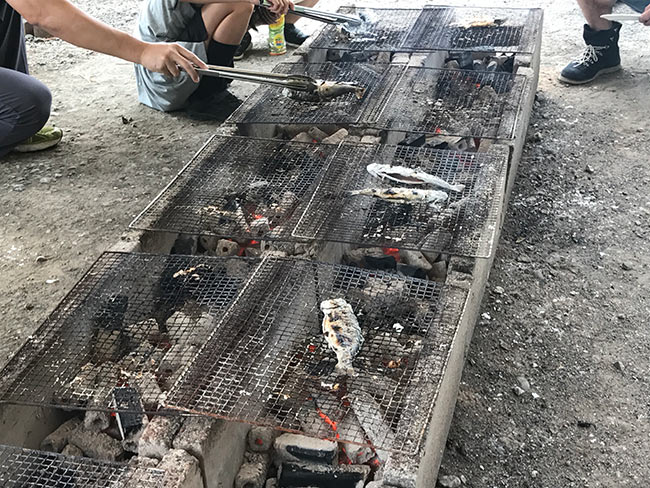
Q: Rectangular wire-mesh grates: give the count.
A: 9